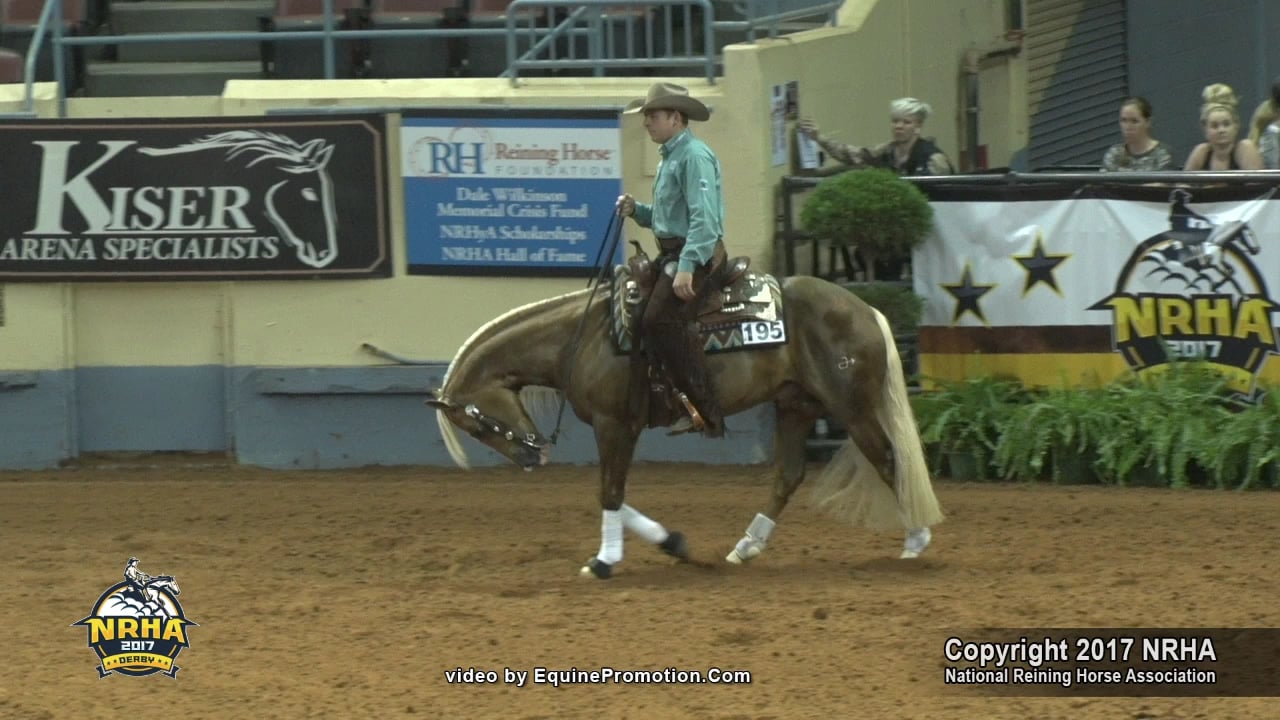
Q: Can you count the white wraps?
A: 4